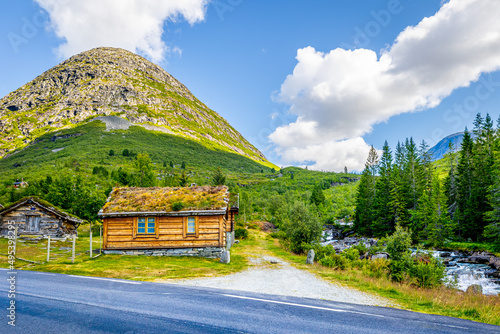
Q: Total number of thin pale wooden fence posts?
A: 5